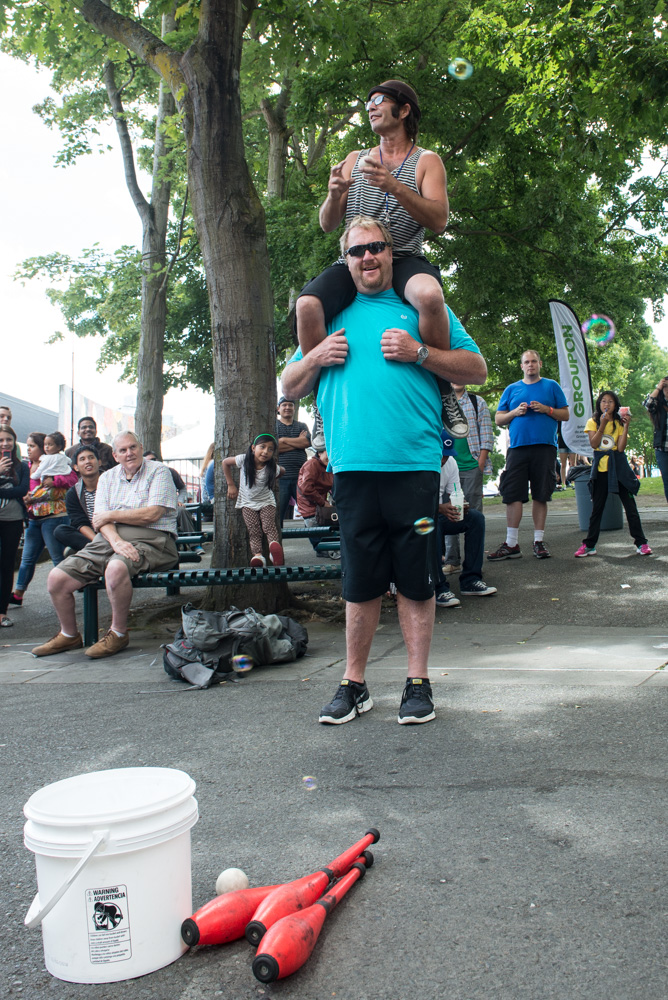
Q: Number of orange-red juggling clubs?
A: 3